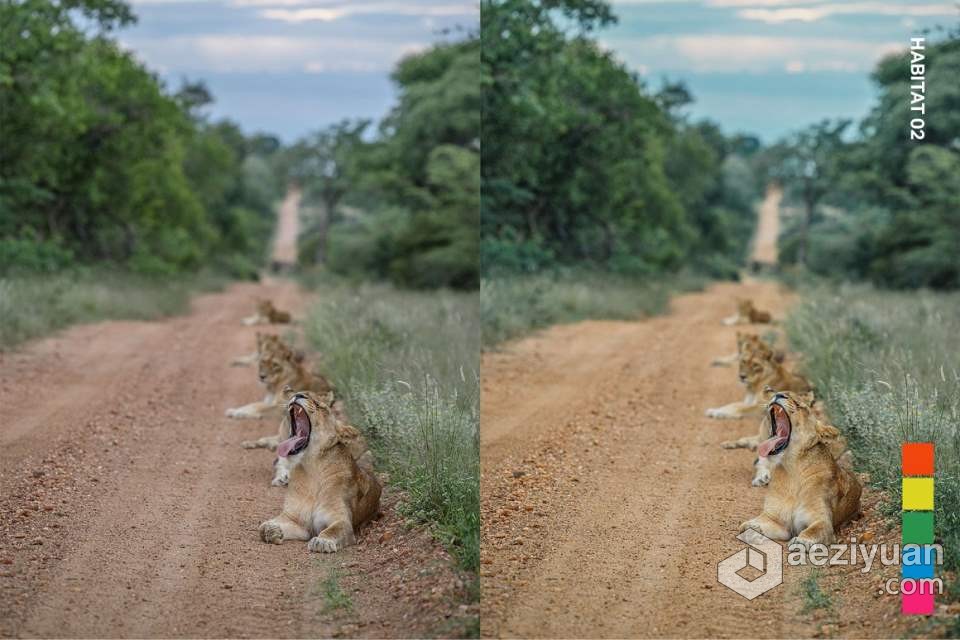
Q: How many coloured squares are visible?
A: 5